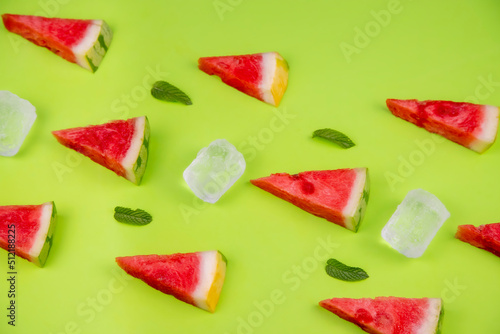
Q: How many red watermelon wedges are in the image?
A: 9